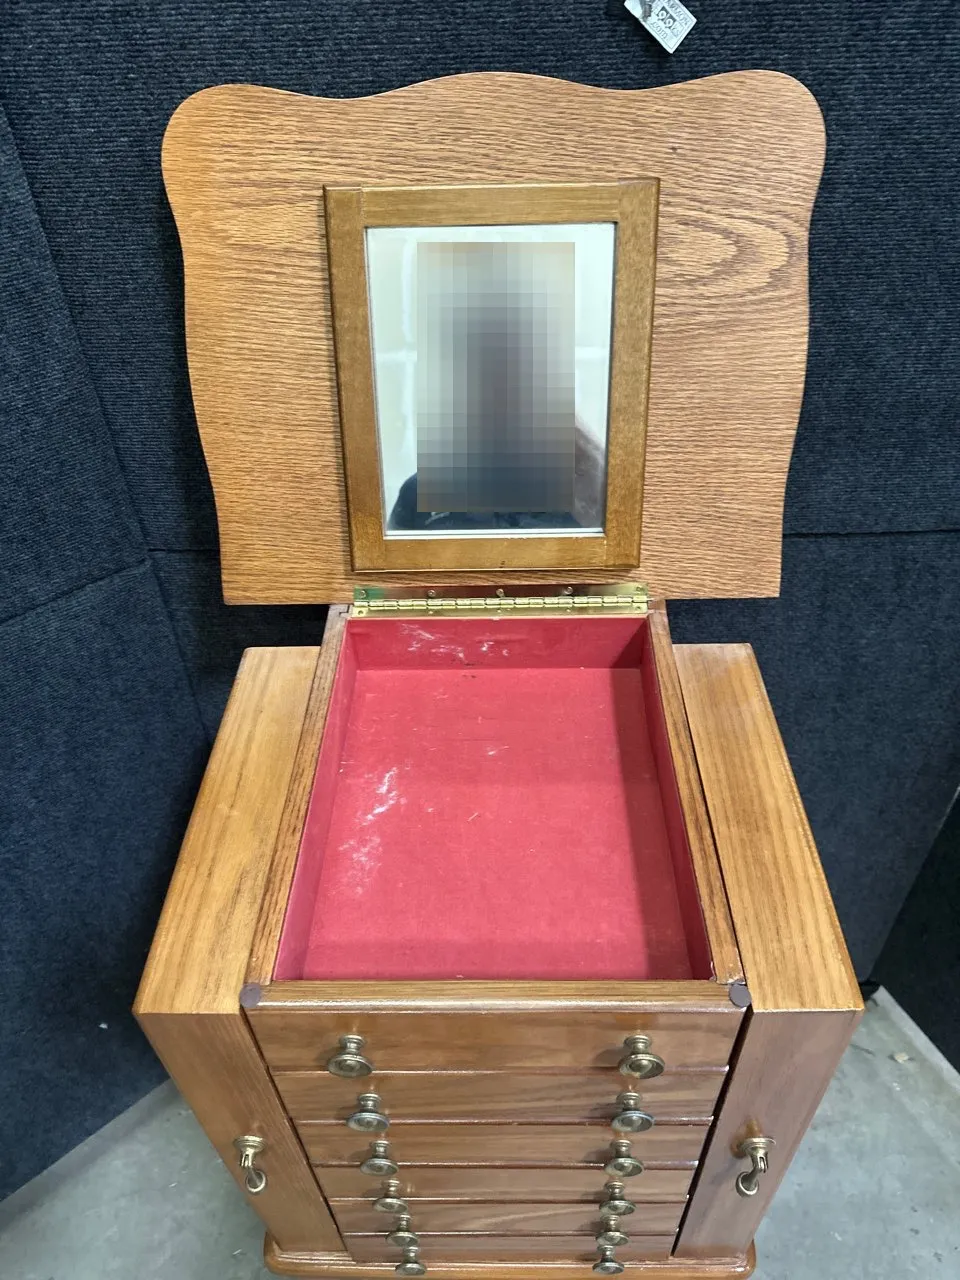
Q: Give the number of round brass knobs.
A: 12